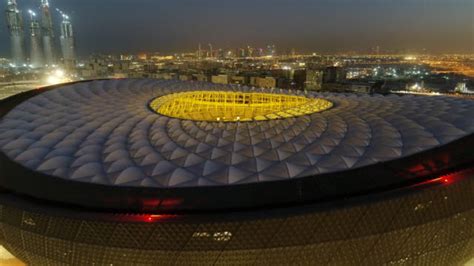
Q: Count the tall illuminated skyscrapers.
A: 4